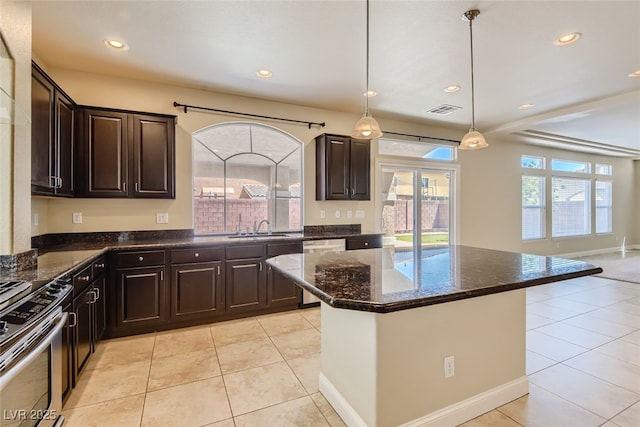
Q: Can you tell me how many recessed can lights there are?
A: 7